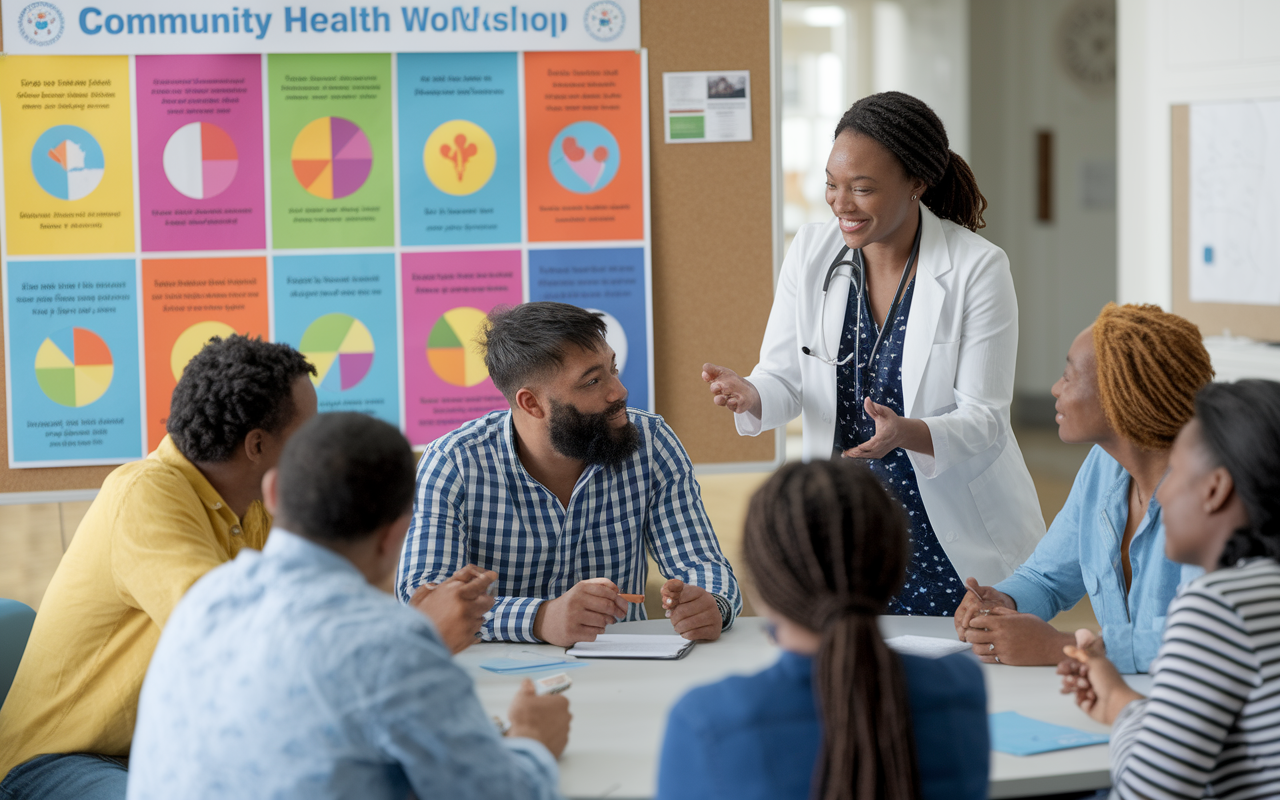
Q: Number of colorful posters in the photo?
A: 10